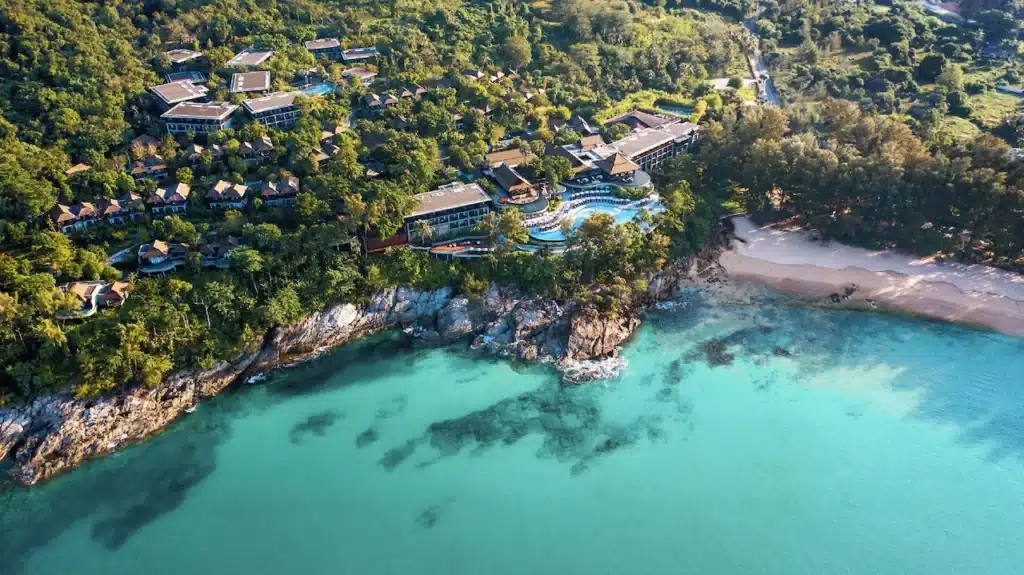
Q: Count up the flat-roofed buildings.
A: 12